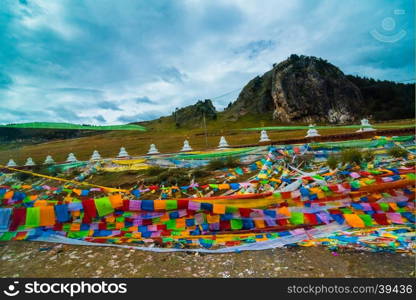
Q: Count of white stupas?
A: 12